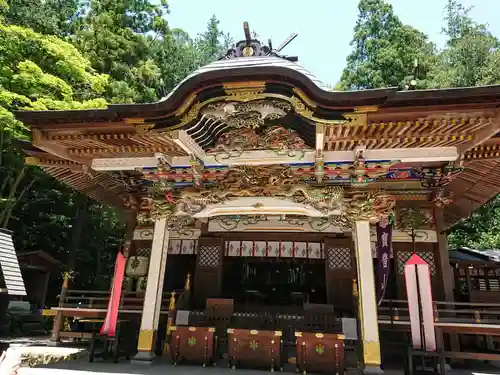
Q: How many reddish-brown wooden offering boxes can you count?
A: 3